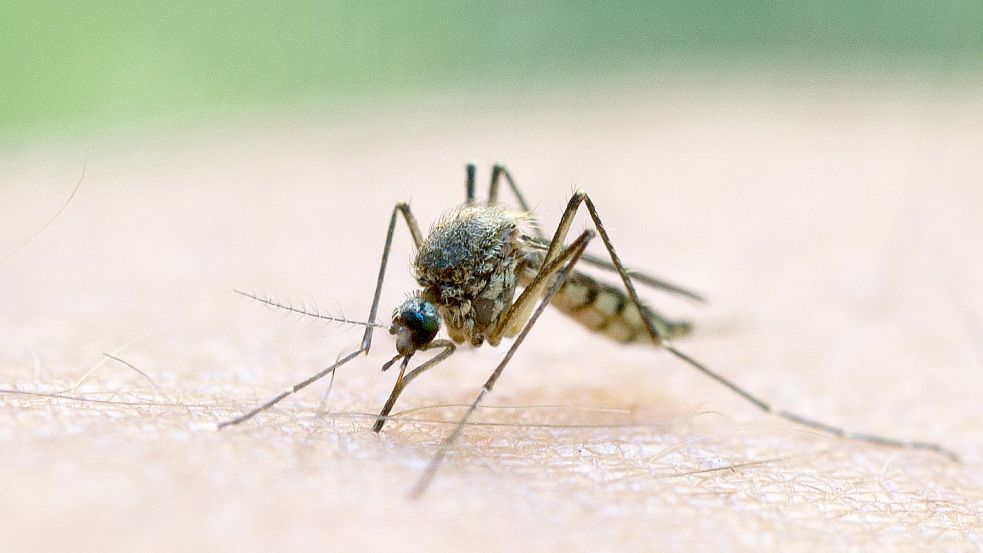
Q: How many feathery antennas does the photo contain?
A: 1